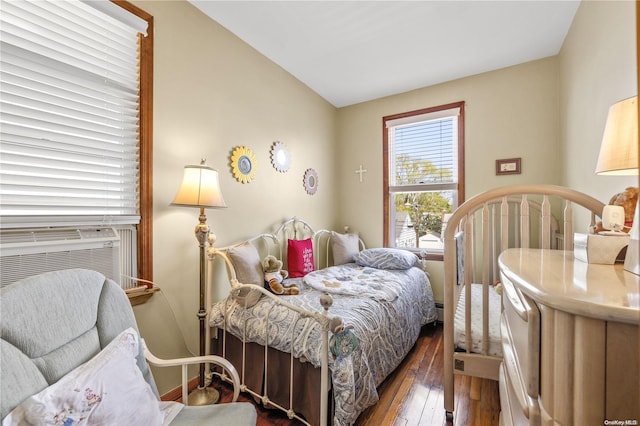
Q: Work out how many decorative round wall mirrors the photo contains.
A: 3